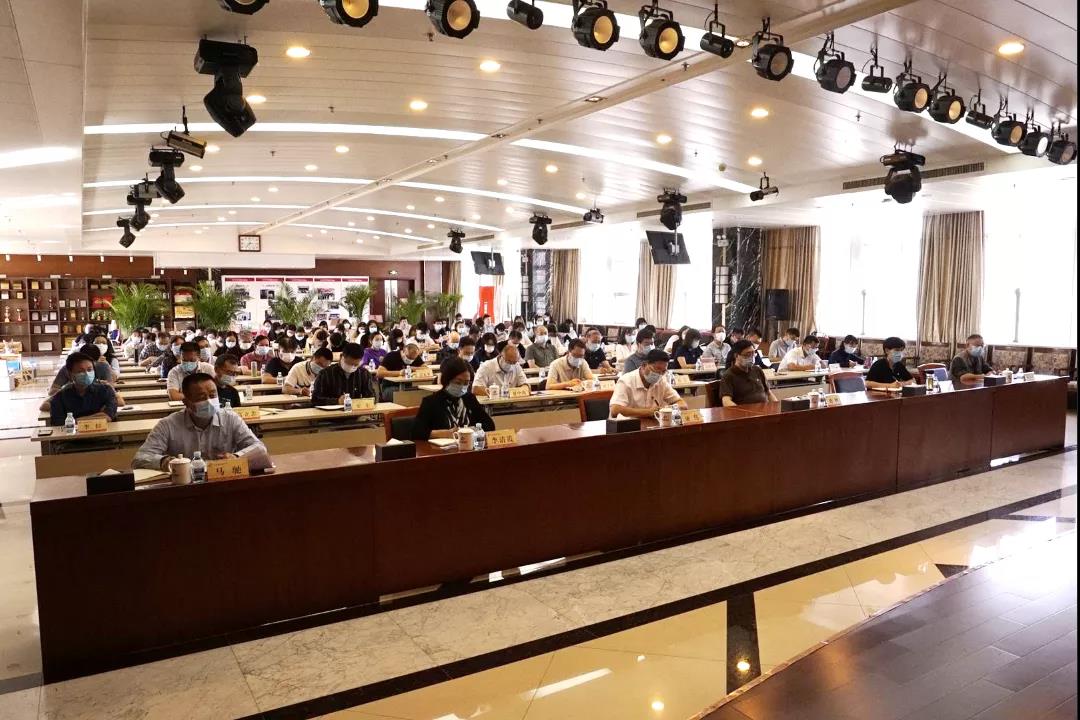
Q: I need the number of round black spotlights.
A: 12